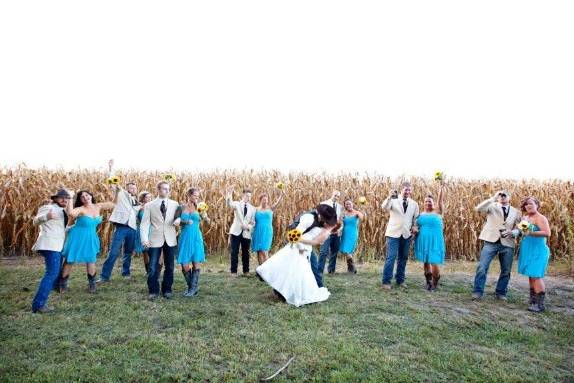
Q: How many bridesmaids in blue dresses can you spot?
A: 7